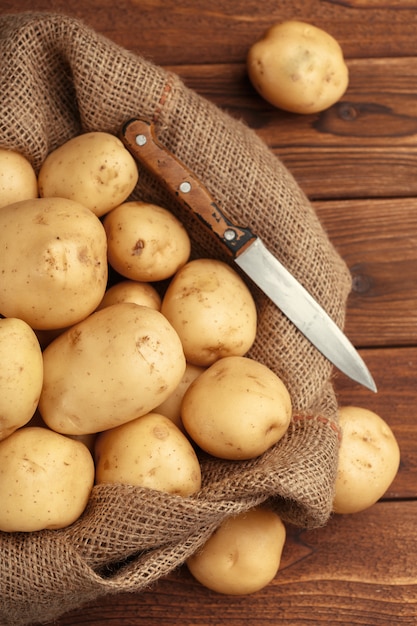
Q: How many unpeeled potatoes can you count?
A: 15